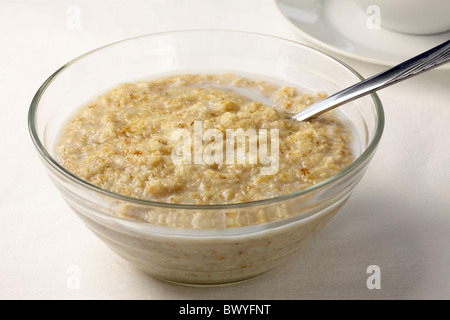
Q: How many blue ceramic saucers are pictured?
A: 0